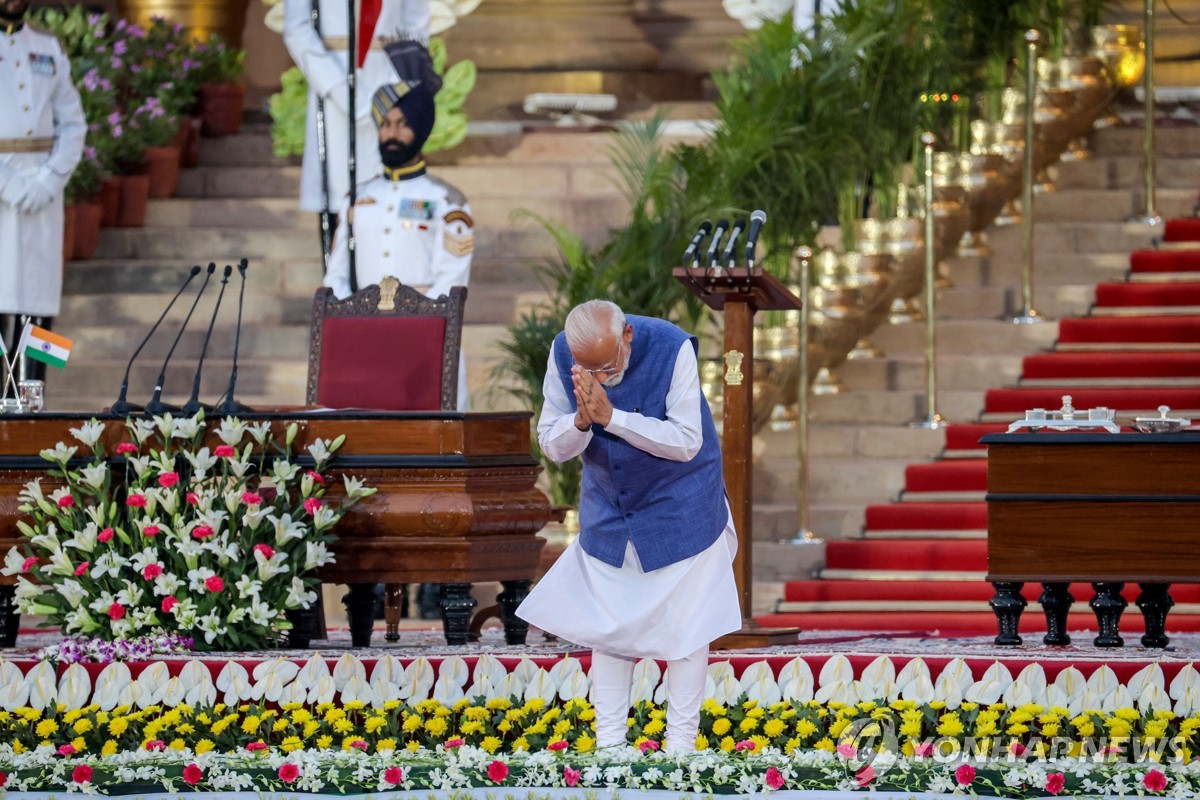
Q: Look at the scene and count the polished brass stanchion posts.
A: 4